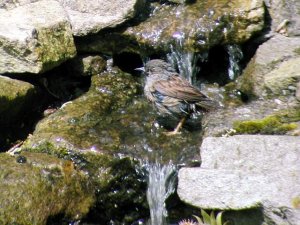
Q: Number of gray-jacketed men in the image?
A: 0